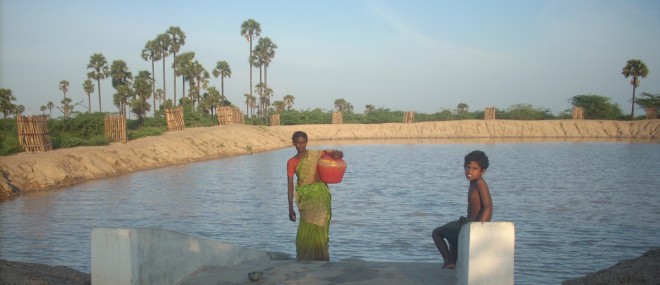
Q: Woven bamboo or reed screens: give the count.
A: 10